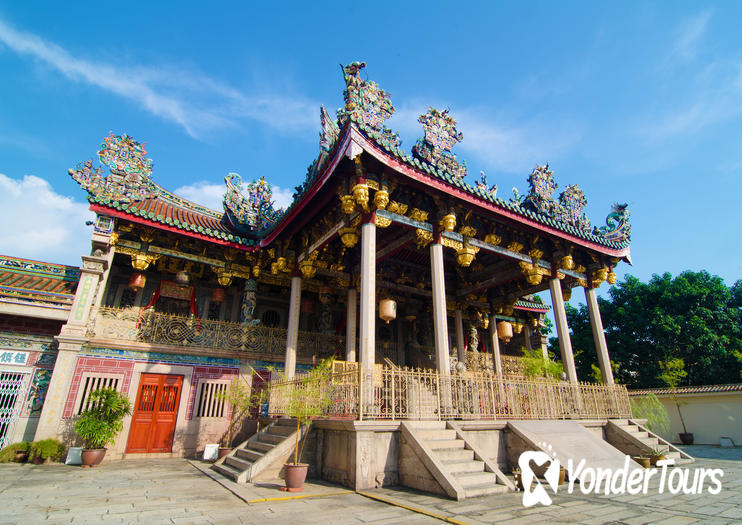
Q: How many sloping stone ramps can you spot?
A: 1